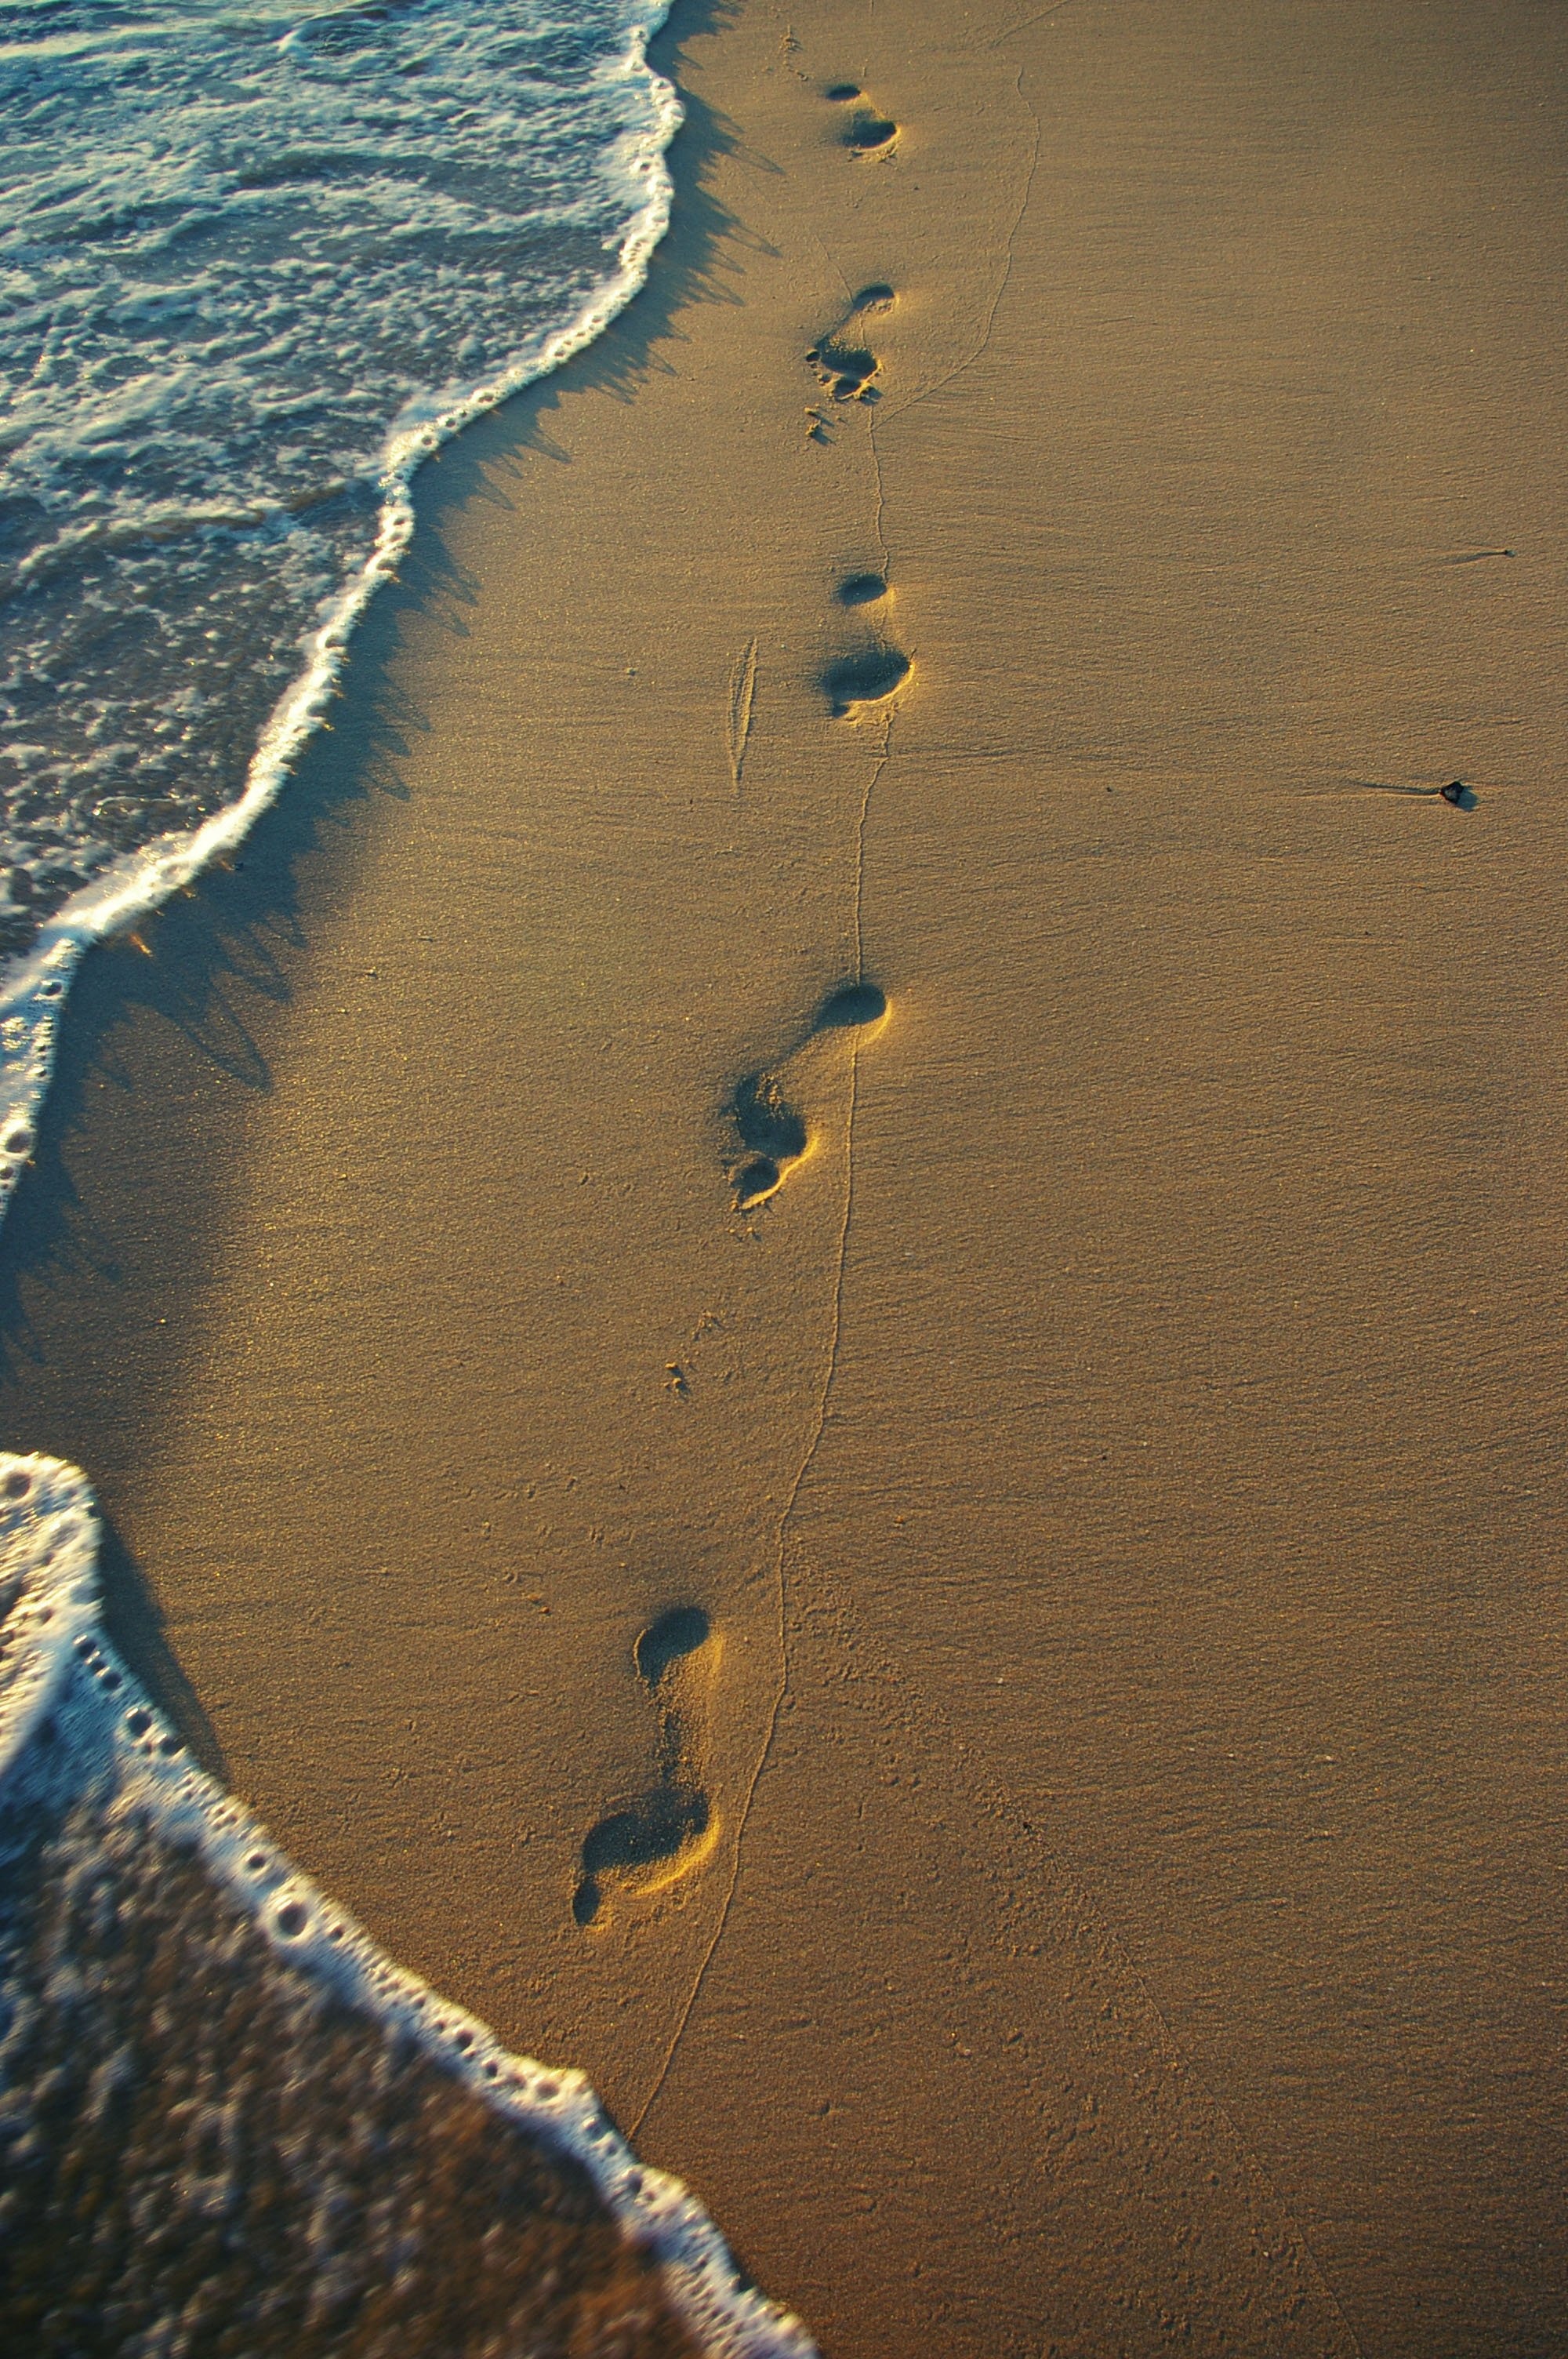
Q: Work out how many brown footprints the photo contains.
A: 5